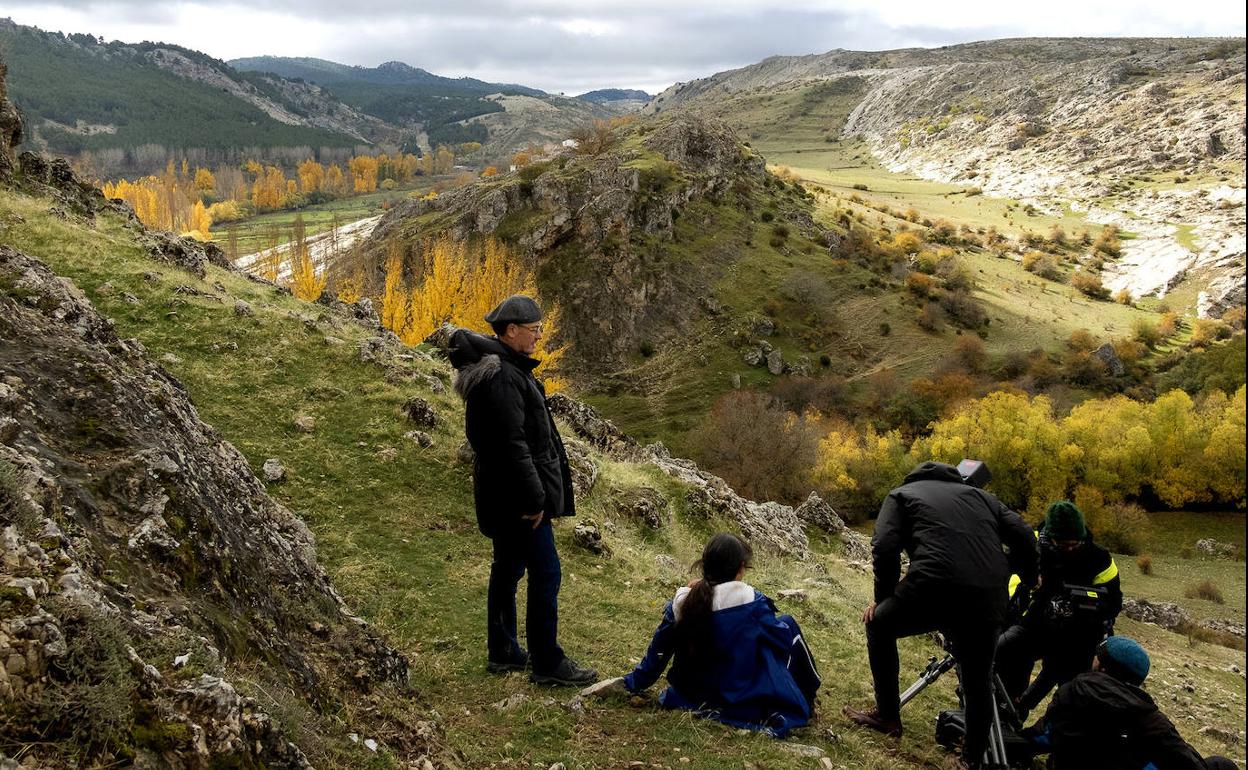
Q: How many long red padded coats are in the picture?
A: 0